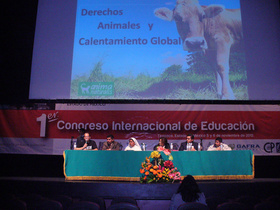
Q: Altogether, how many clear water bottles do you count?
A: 5